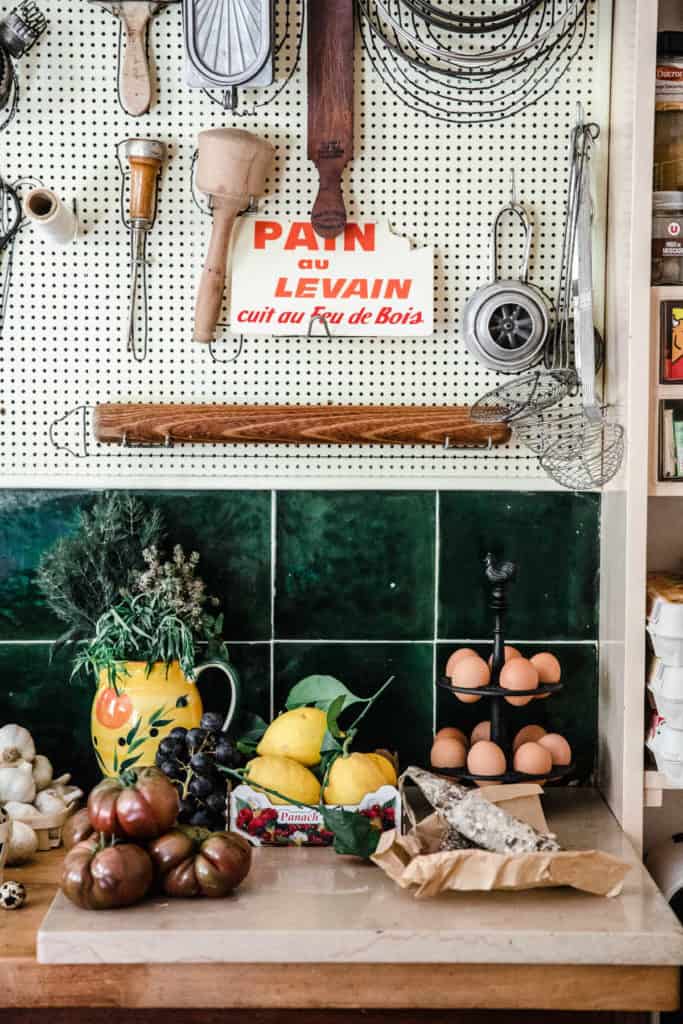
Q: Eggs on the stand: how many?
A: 12